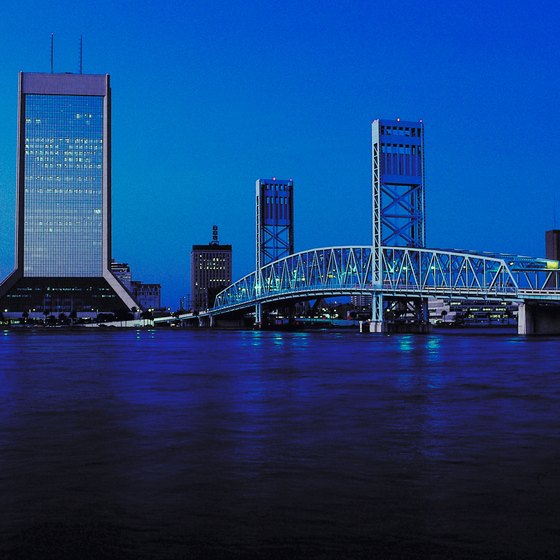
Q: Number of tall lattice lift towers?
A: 2